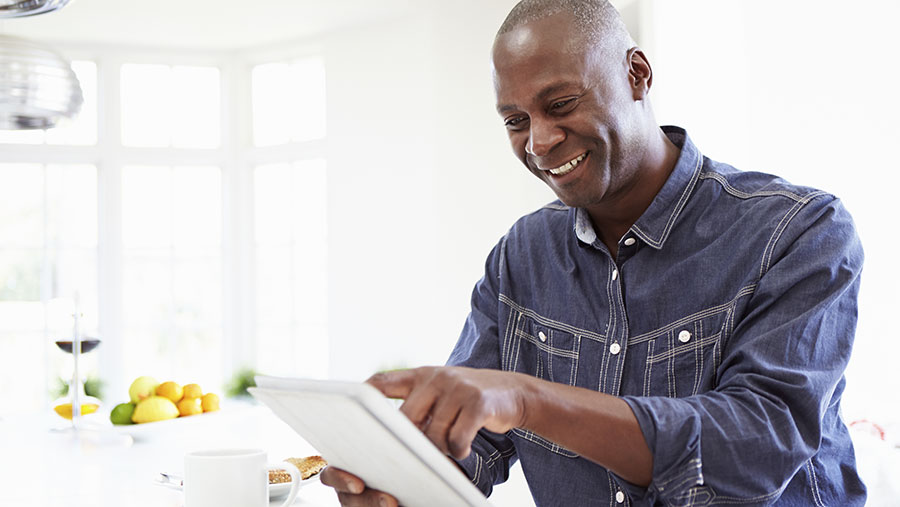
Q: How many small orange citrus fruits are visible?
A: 4